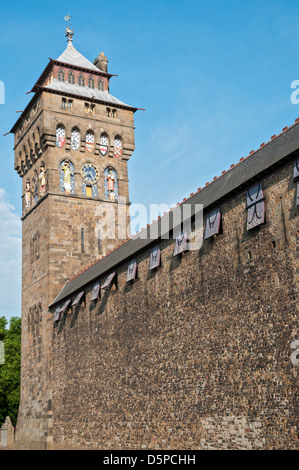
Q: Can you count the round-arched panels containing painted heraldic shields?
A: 5